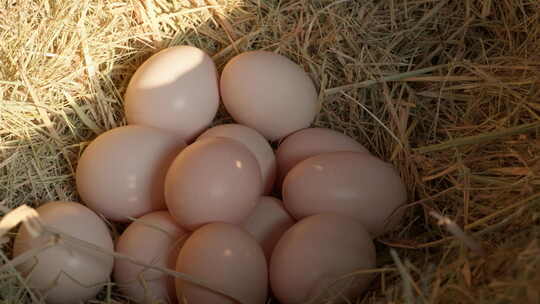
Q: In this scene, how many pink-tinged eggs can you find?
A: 12